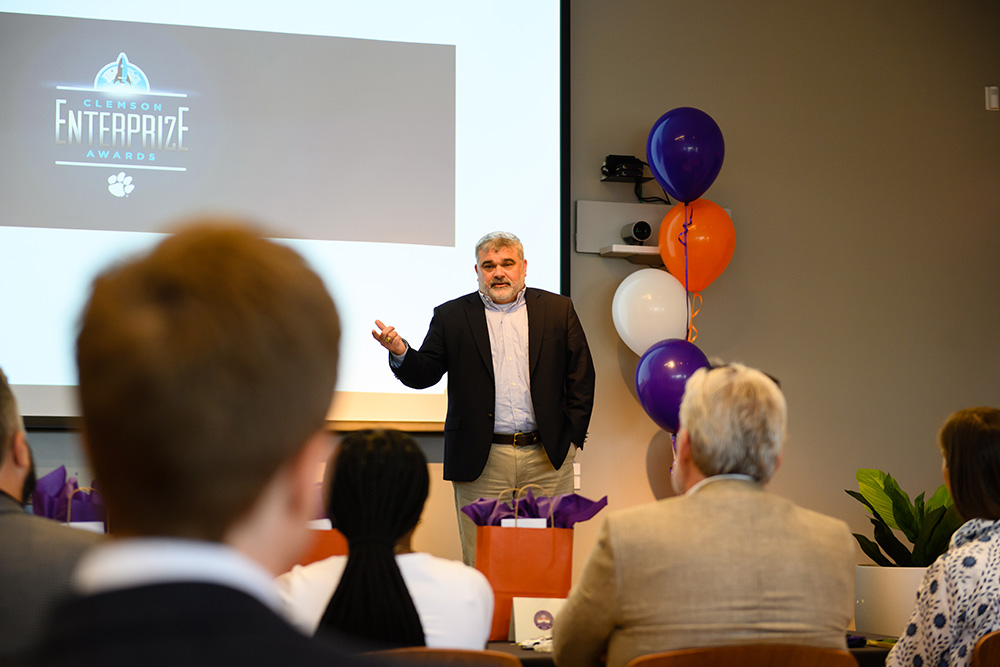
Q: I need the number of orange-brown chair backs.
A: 3